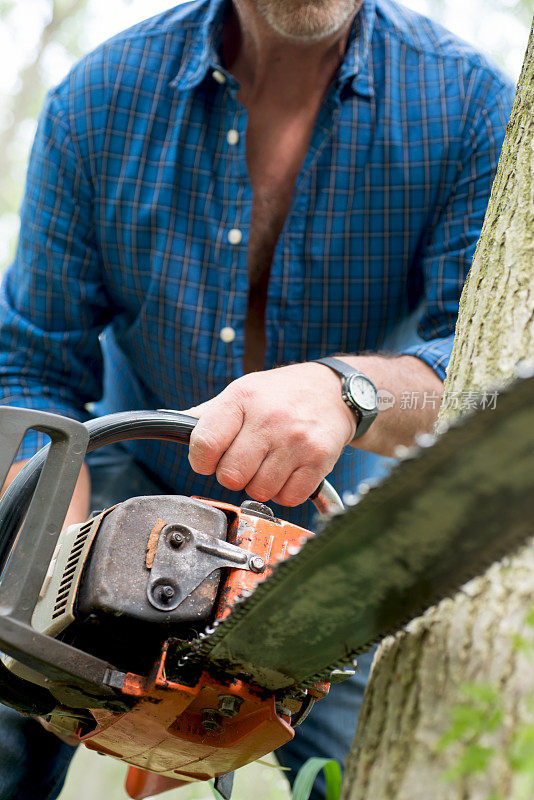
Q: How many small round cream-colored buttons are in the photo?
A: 4